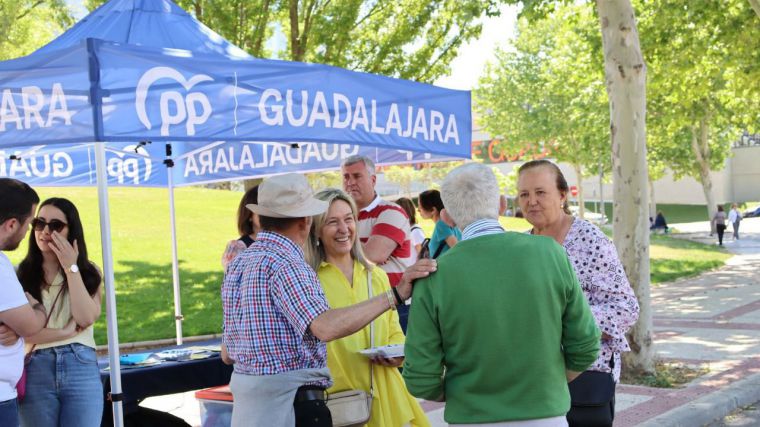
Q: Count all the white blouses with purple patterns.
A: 1